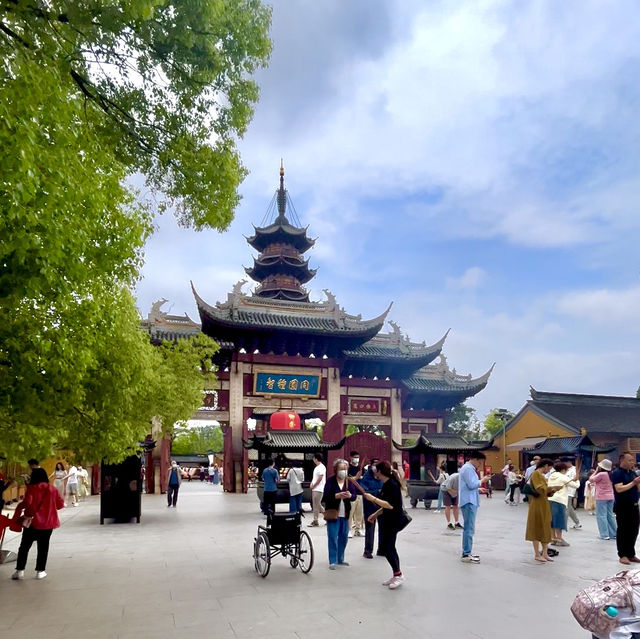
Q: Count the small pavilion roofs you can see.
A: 3